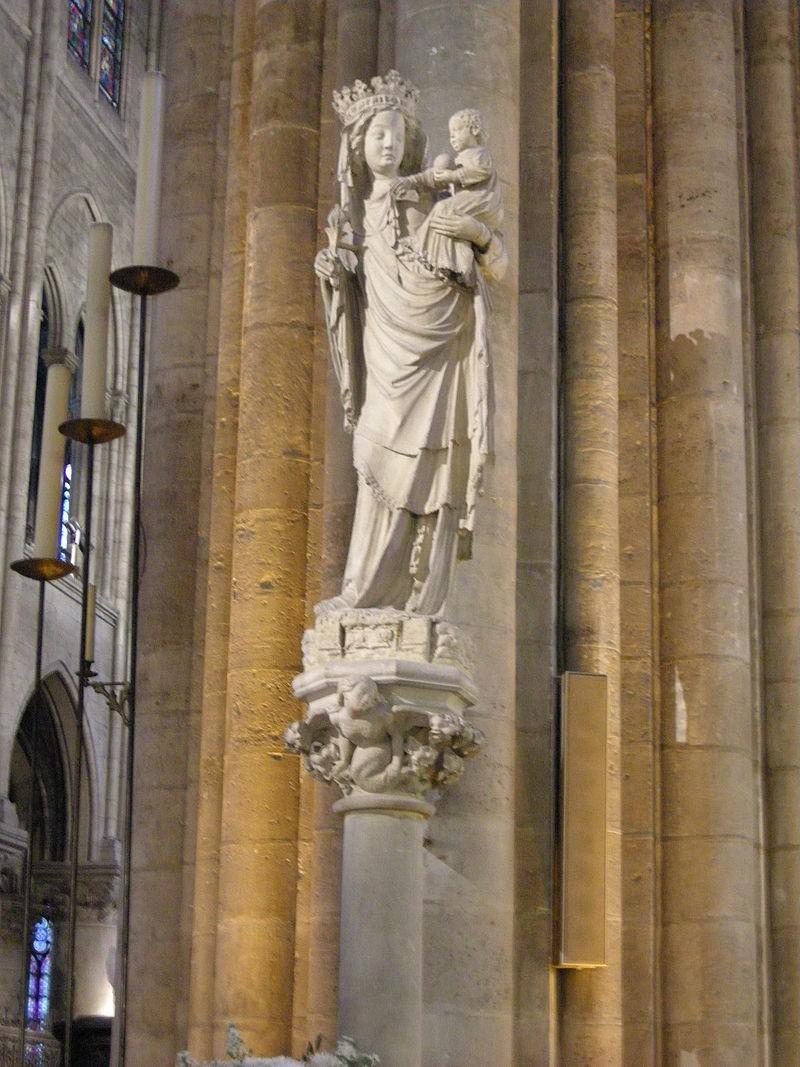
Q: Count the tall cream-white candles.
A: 3